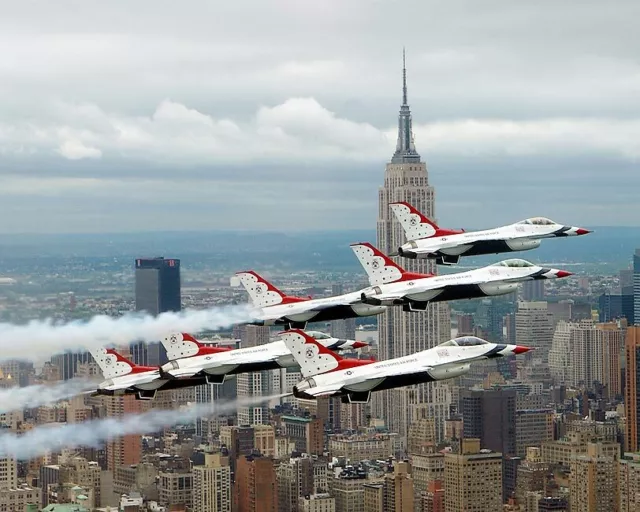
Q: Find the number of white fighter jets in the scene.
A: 6